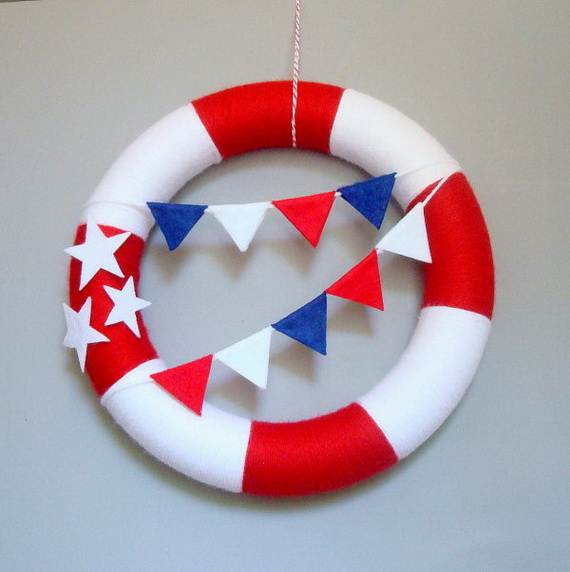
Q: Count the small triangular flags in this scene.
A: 9